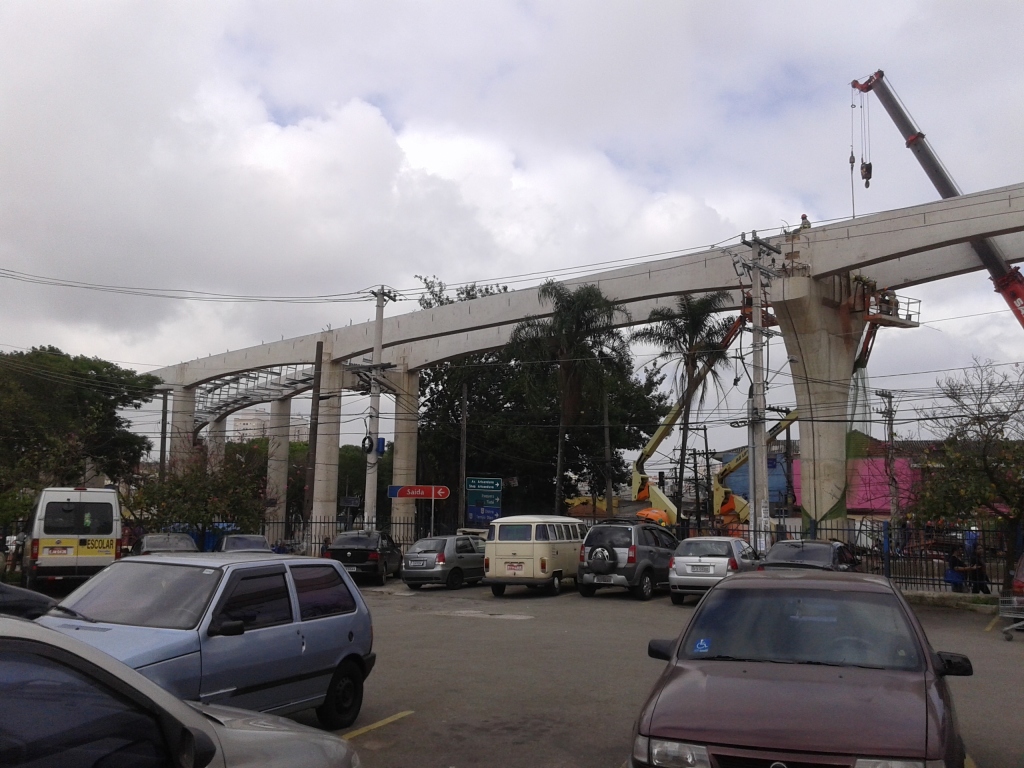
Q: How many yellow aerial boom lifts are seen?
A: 2